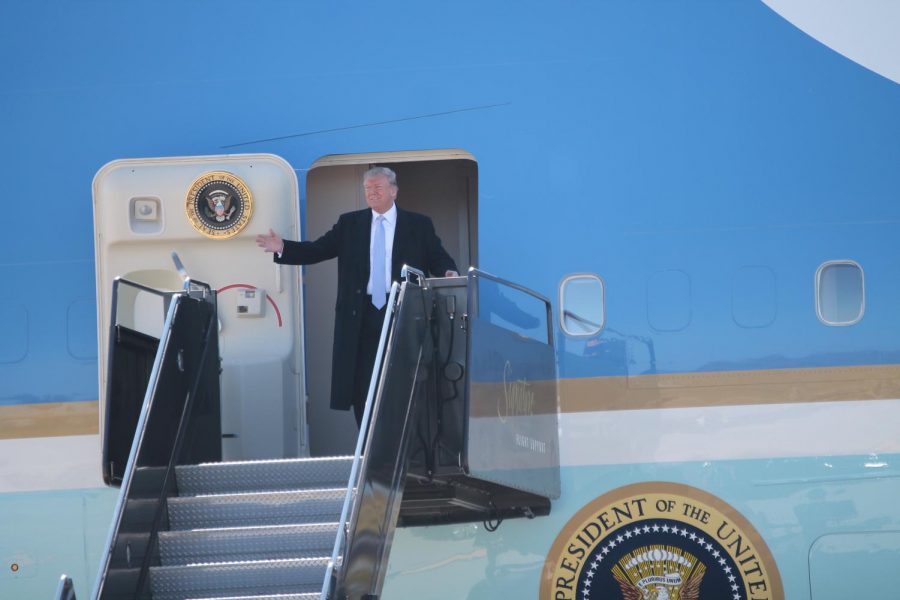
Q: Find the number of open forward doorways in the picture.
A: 1